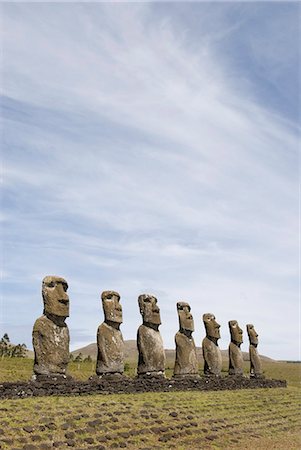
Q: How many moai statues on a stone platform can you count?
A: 7